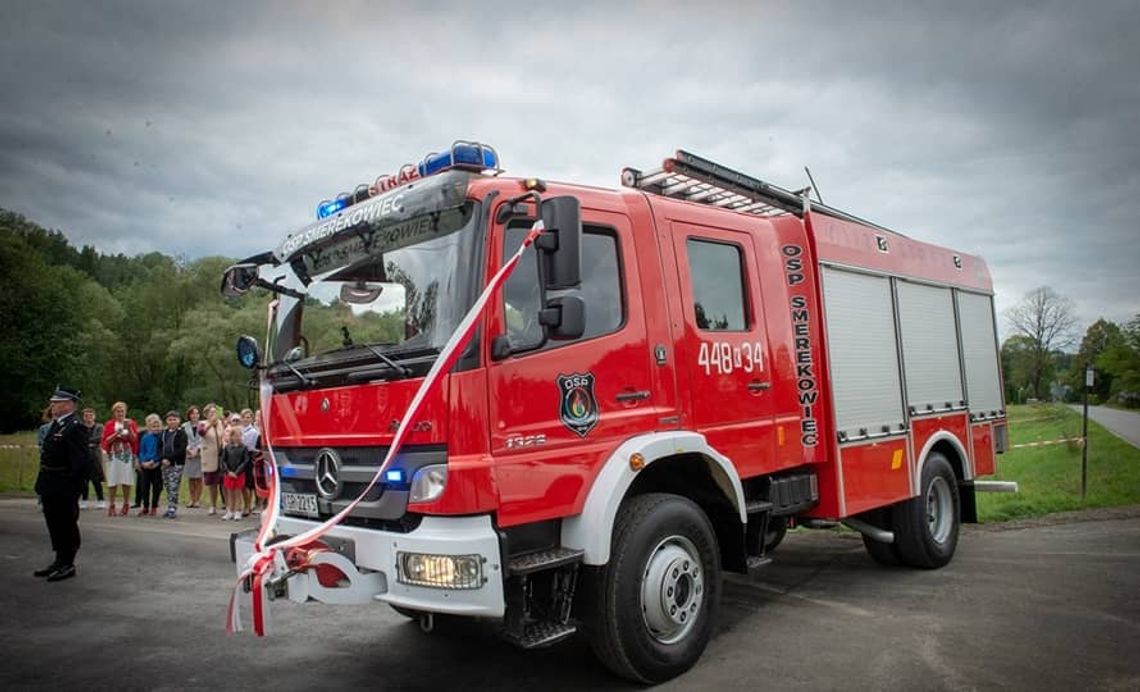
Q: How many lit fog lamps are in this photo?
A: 1